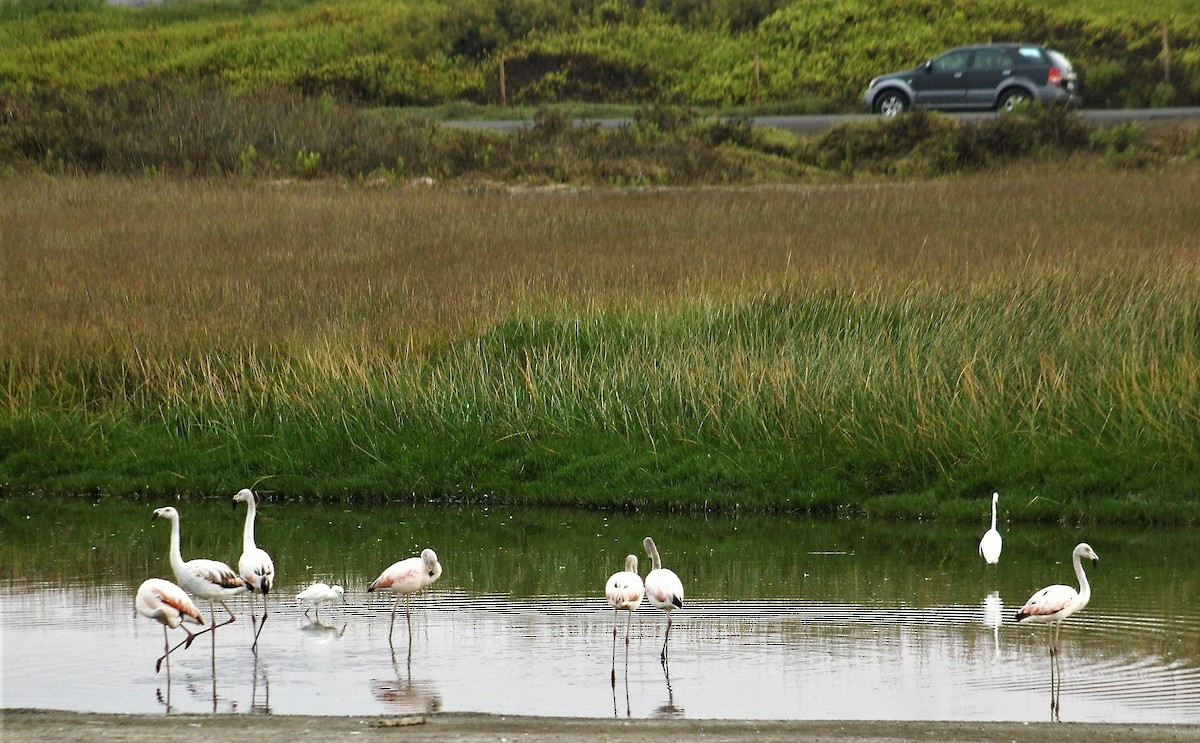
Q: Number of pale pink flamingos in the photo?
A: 7